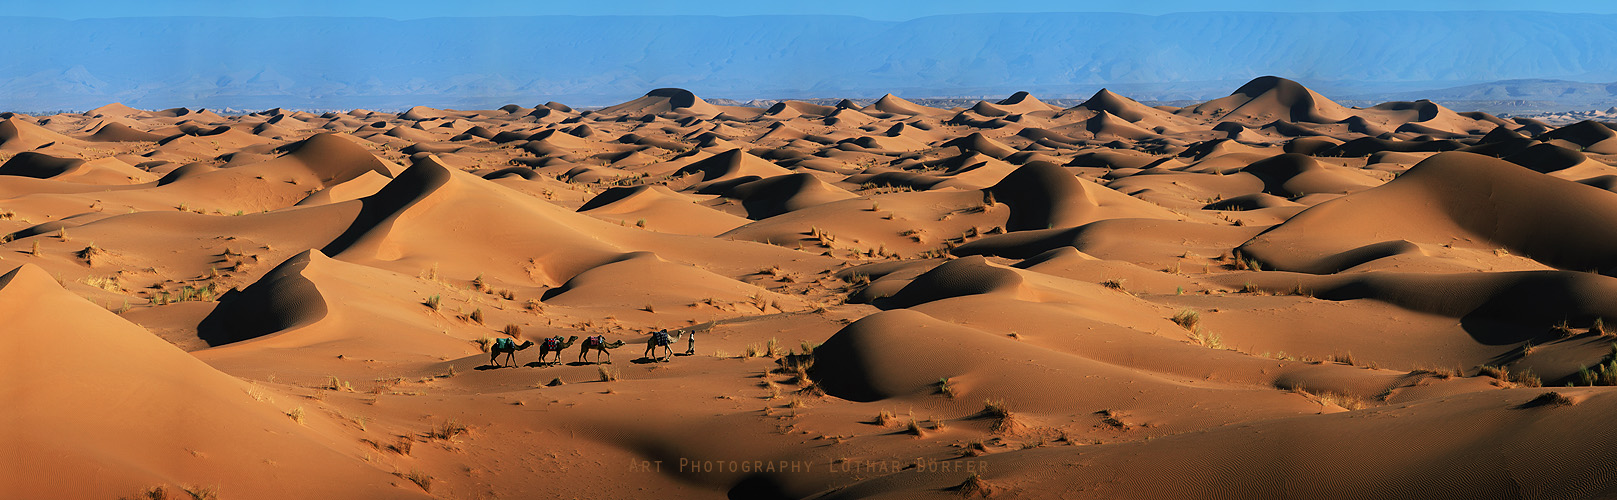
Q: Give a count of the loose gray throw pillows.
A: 0